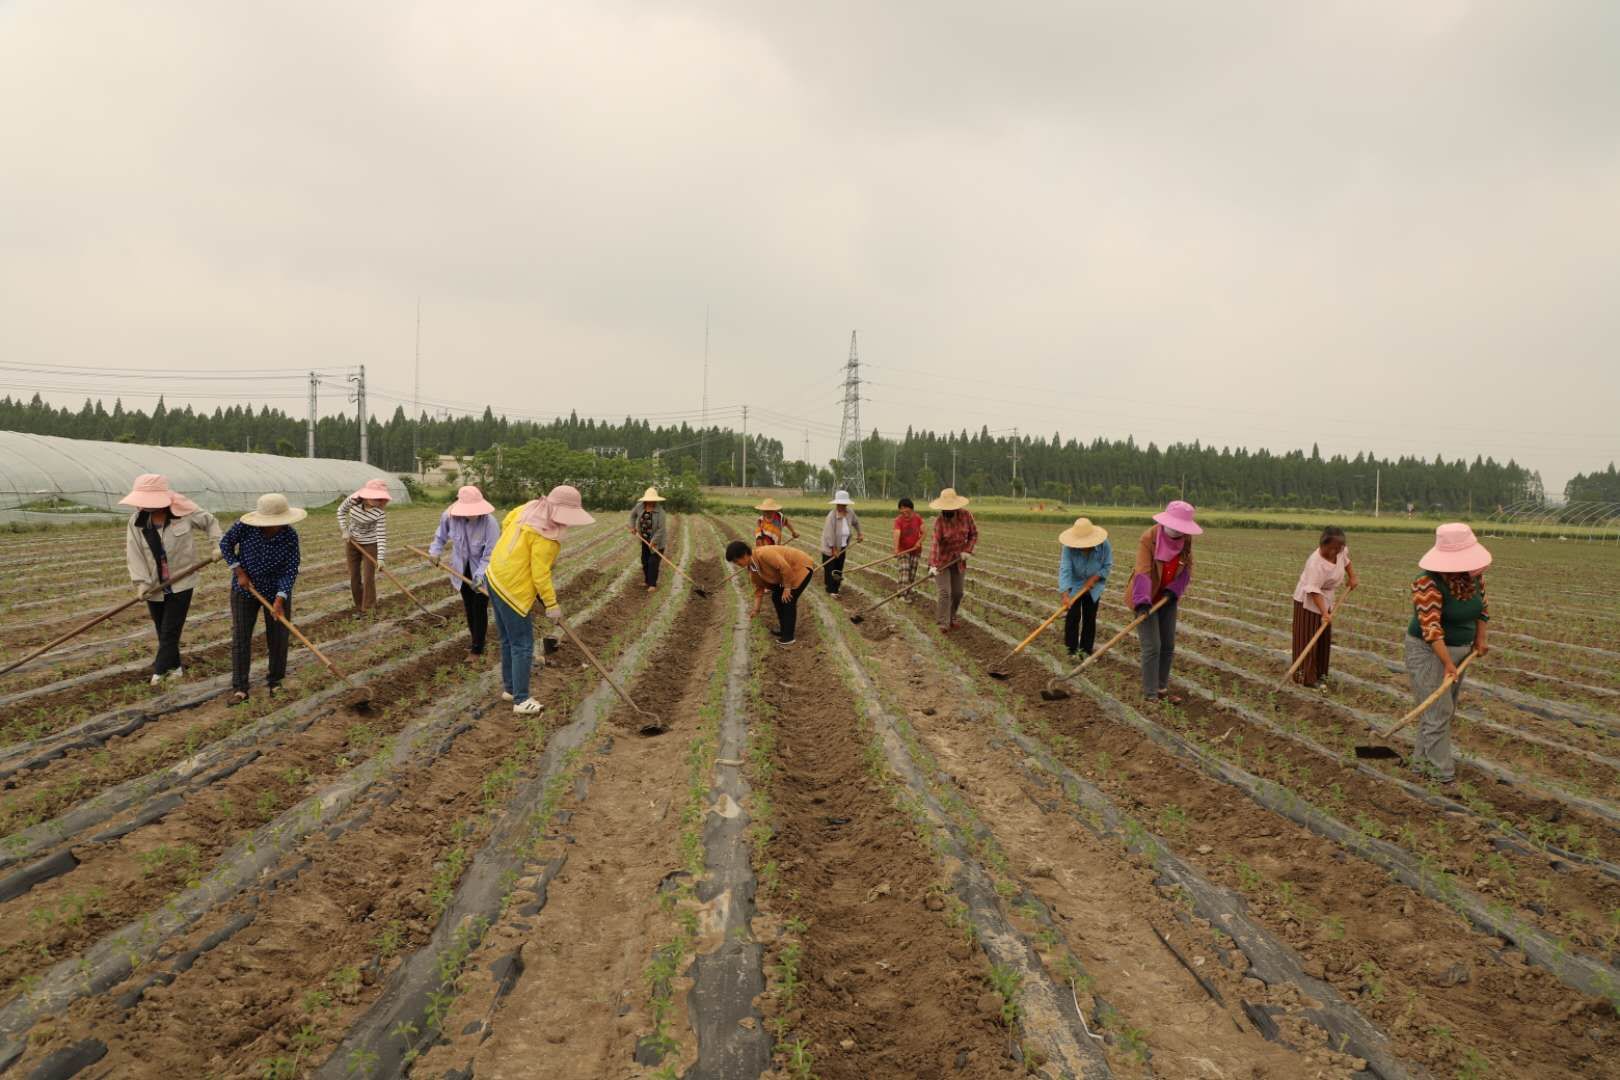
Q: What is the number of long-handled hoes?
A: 14